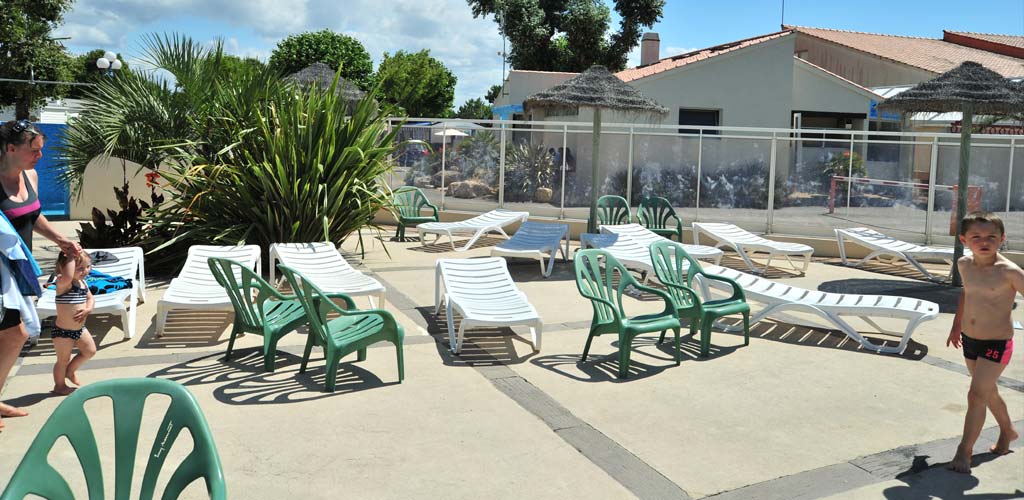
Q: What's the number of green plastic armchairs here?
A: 8